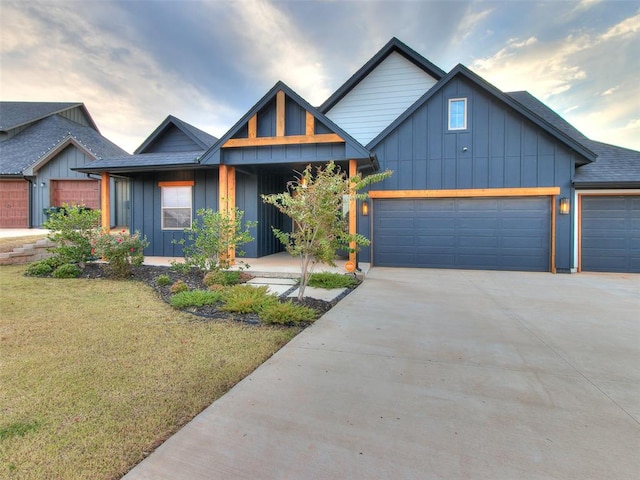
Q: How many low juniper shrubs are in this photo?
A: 4